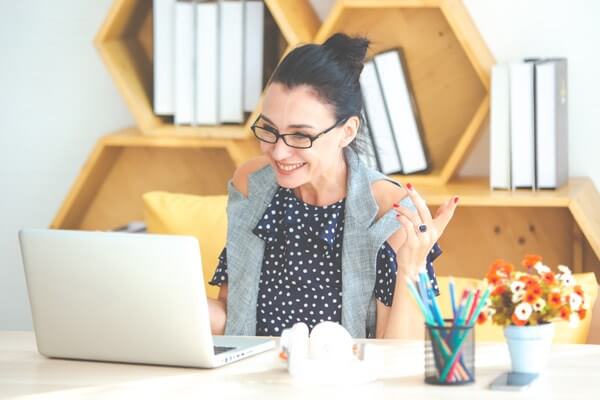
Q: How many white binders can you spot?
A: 10